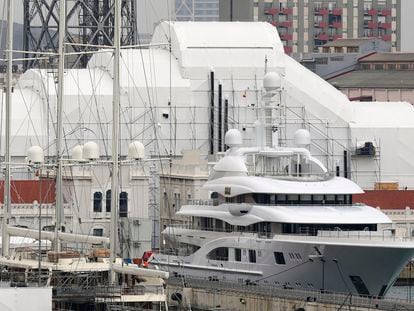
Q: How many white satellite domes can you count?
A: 7